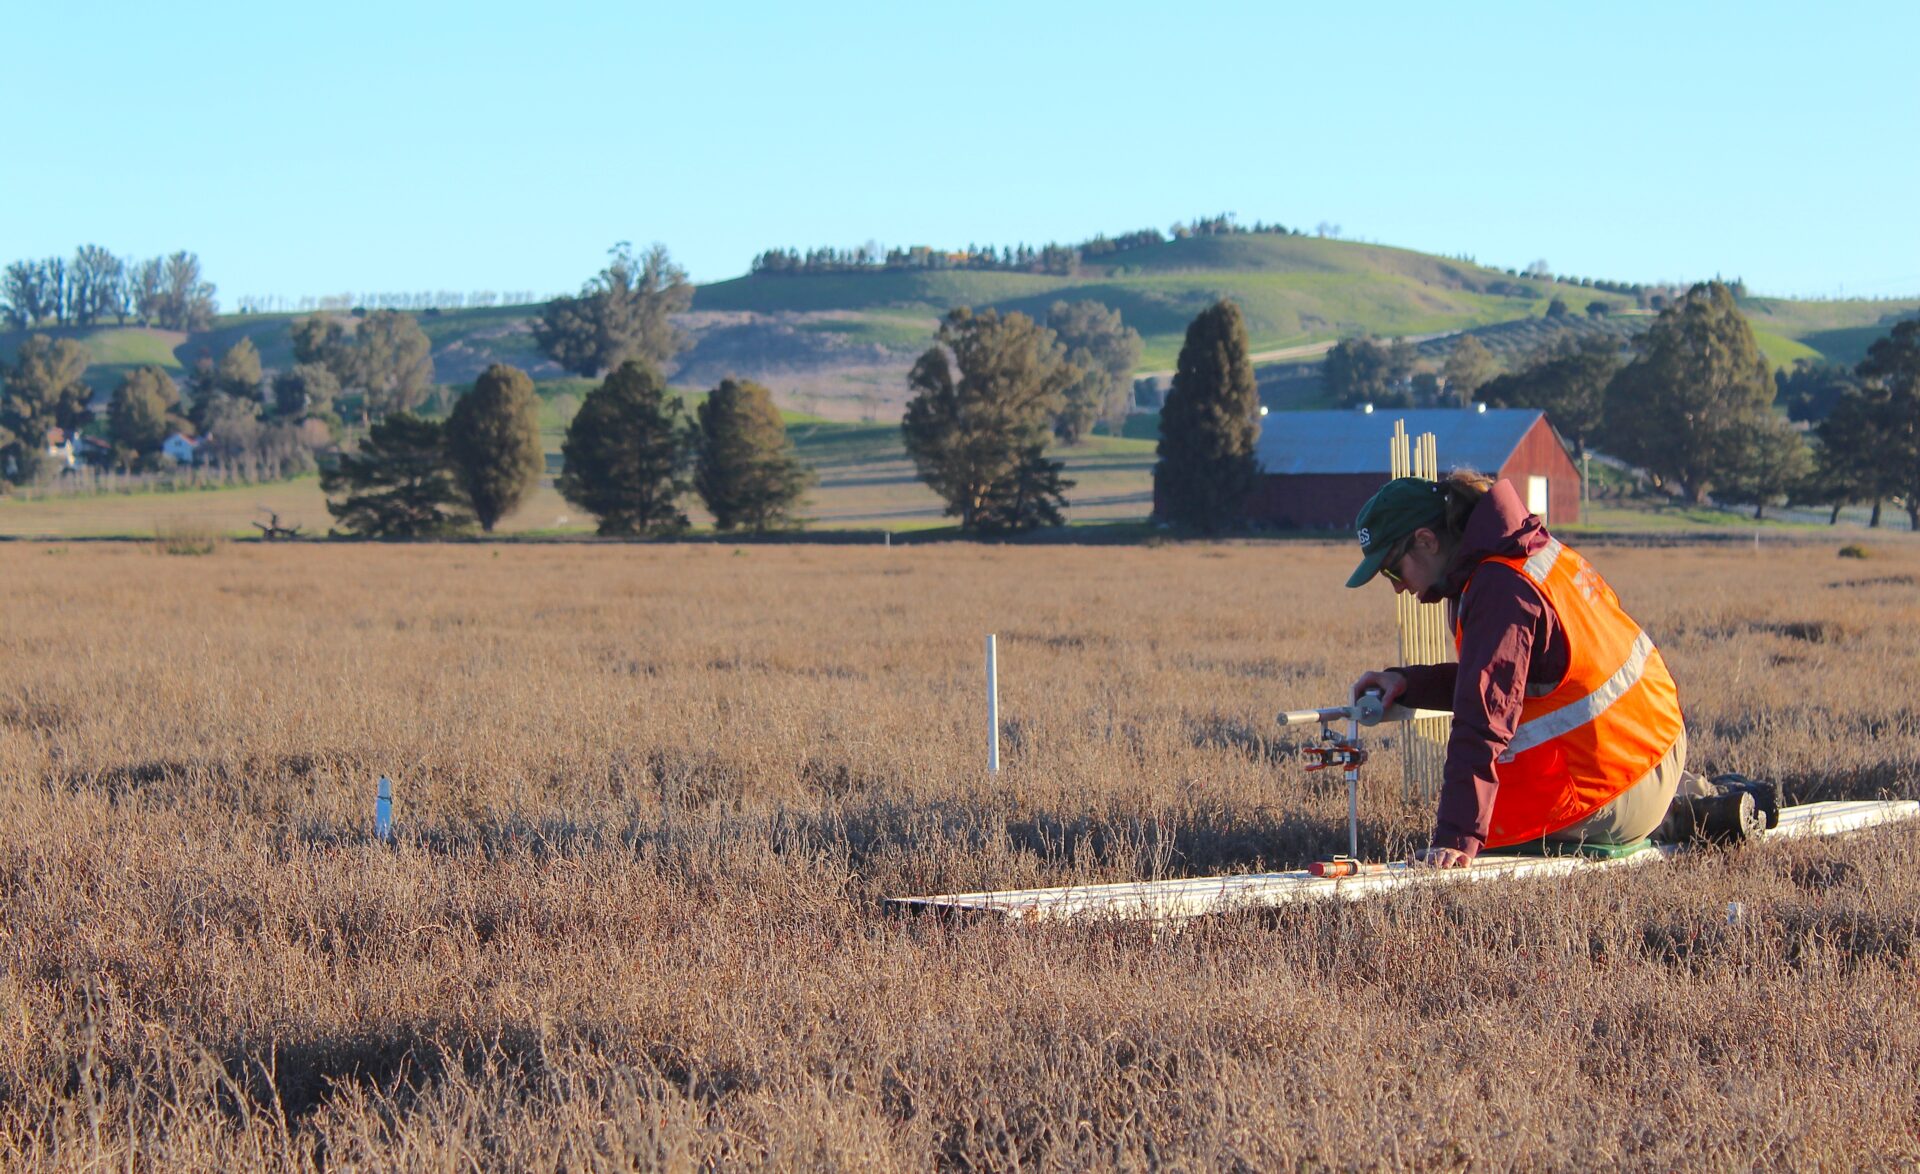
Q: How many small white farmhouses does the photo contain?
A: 2